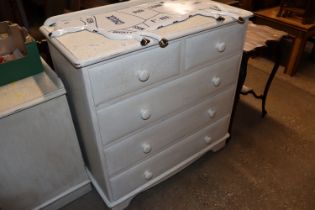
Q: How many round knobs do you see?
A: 8